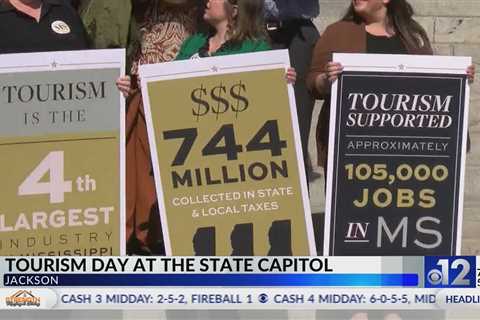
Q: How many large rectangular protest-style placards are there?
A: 3